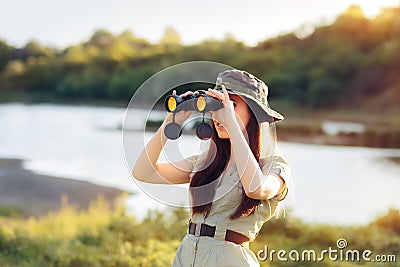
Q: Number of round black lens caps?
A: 2